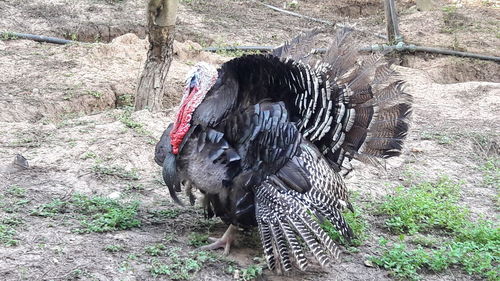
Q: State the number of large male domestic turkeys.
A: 1